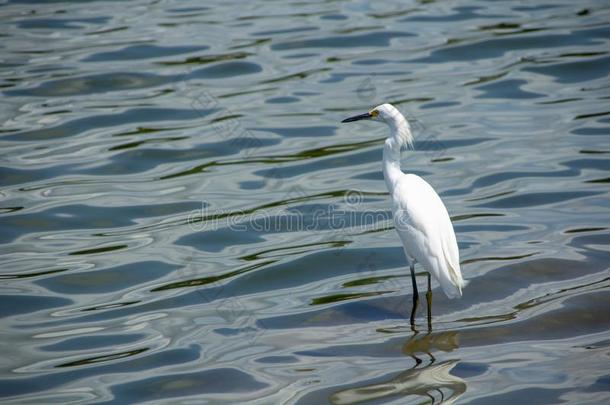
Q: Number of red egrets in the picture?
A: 0